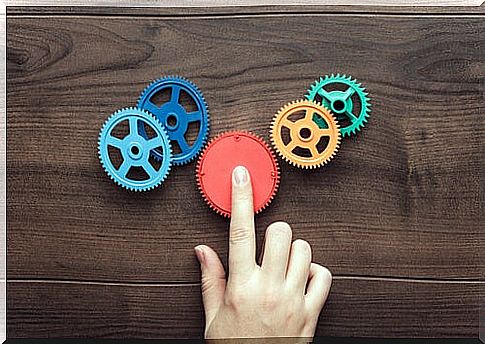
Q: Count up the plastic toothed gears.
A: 5